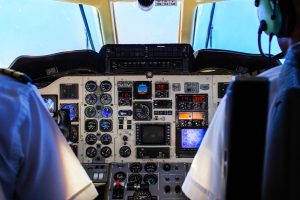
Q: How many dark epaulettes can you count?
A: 1